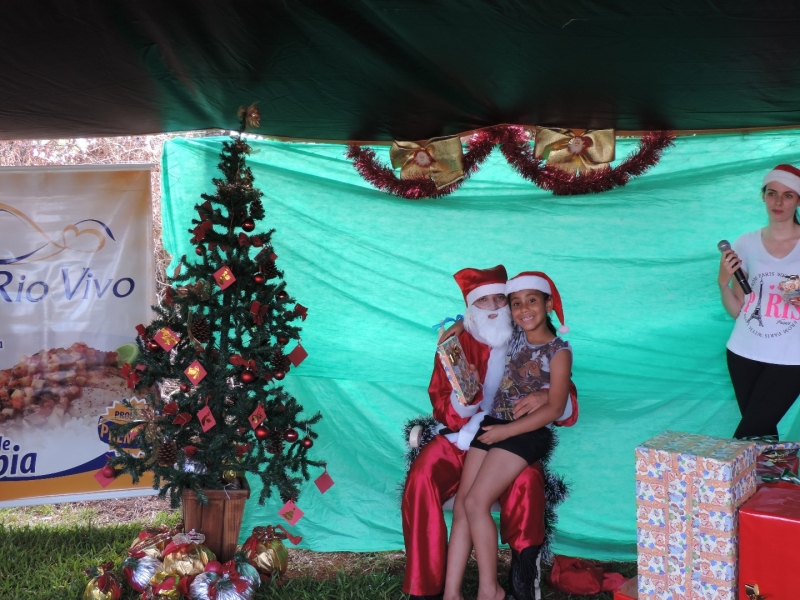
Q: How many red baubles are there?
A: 13